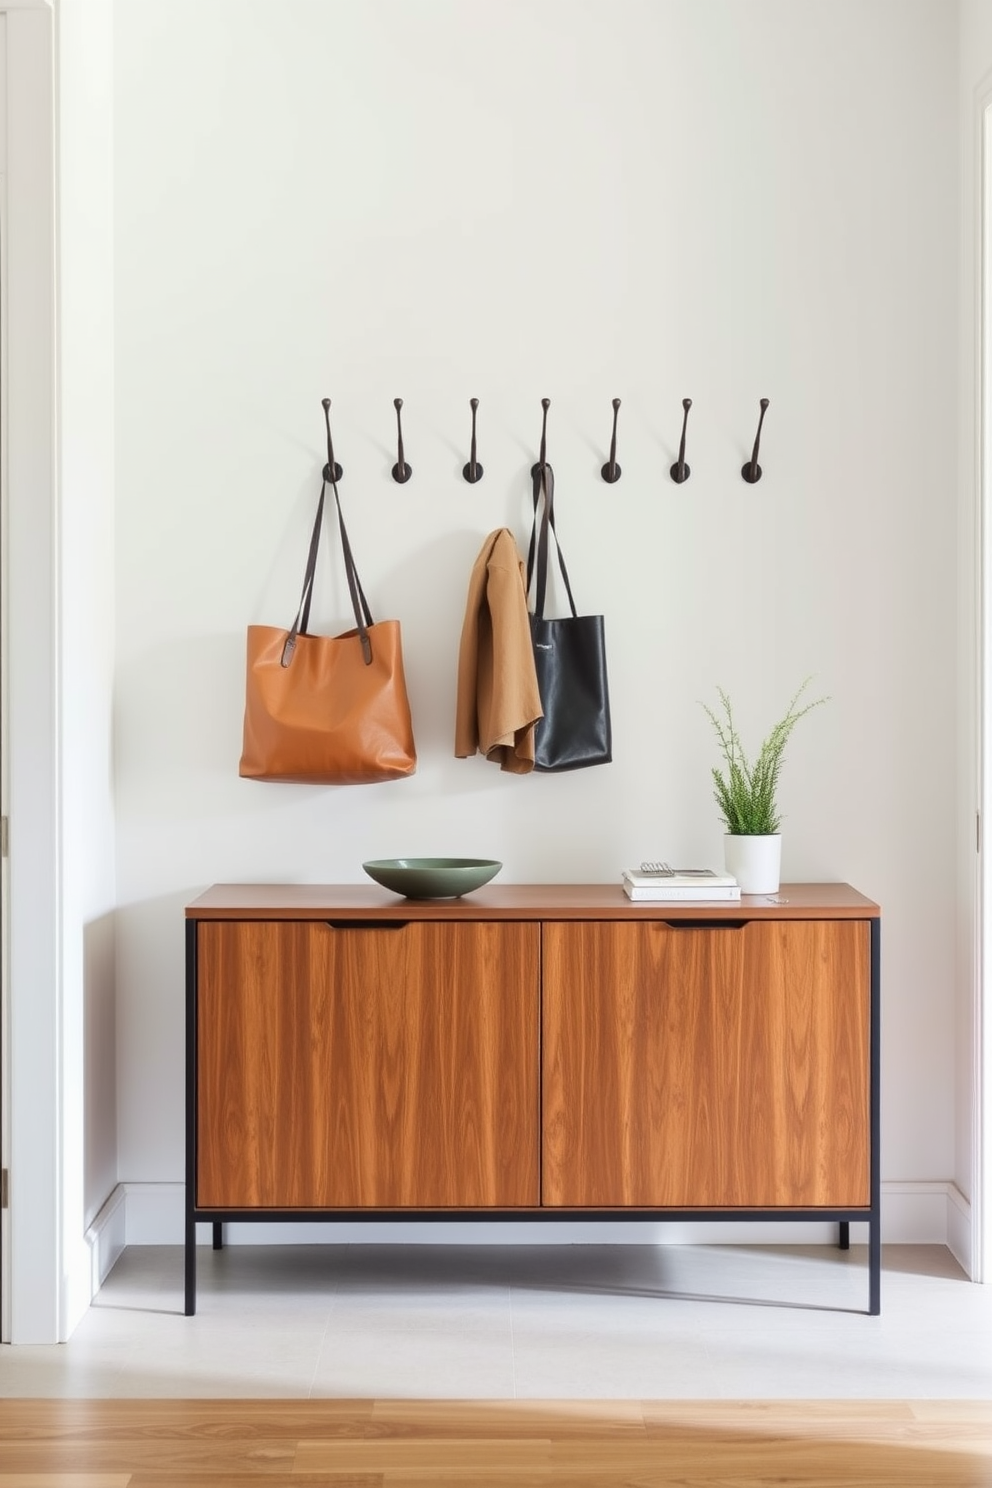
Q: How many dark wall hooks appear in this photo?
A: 7